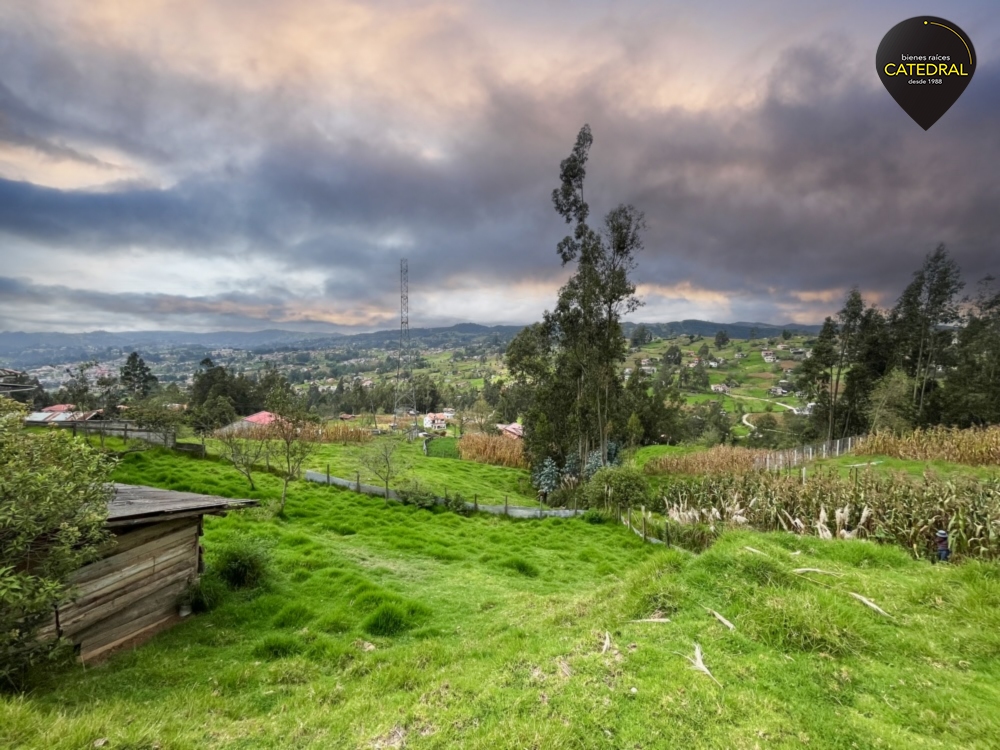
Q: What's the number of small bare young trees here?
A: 3